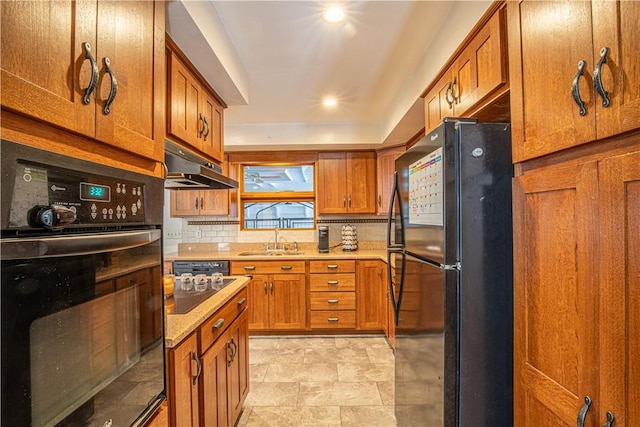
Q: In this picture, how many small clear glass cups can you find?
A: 3